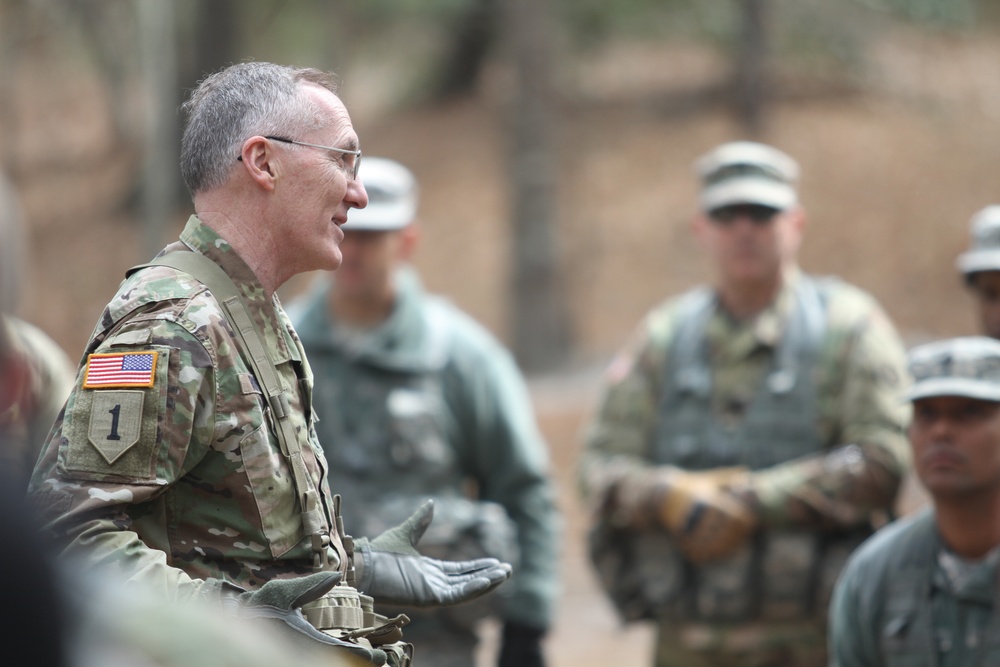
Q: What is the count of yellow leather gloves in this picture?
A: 2